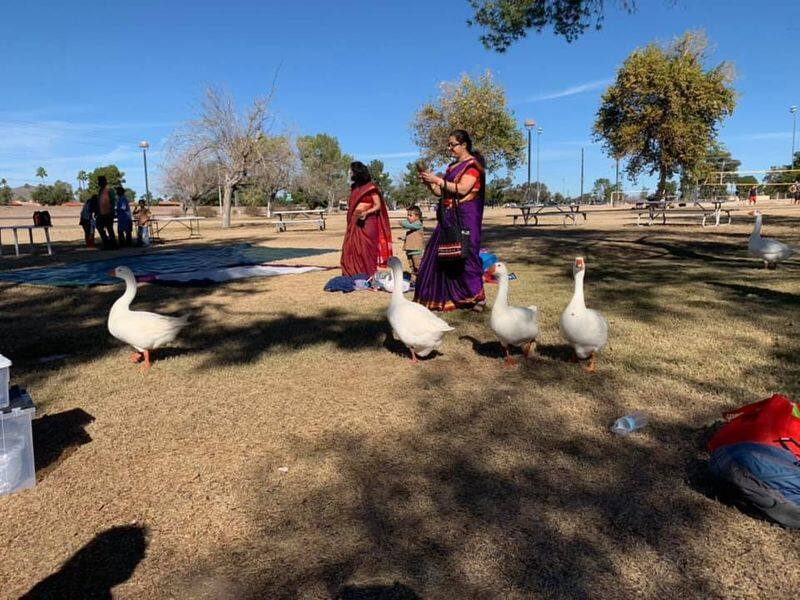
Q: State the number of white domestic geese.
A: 5